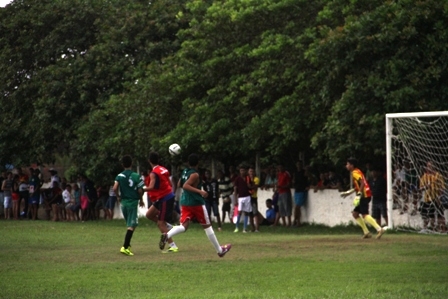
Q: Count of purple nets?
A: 0